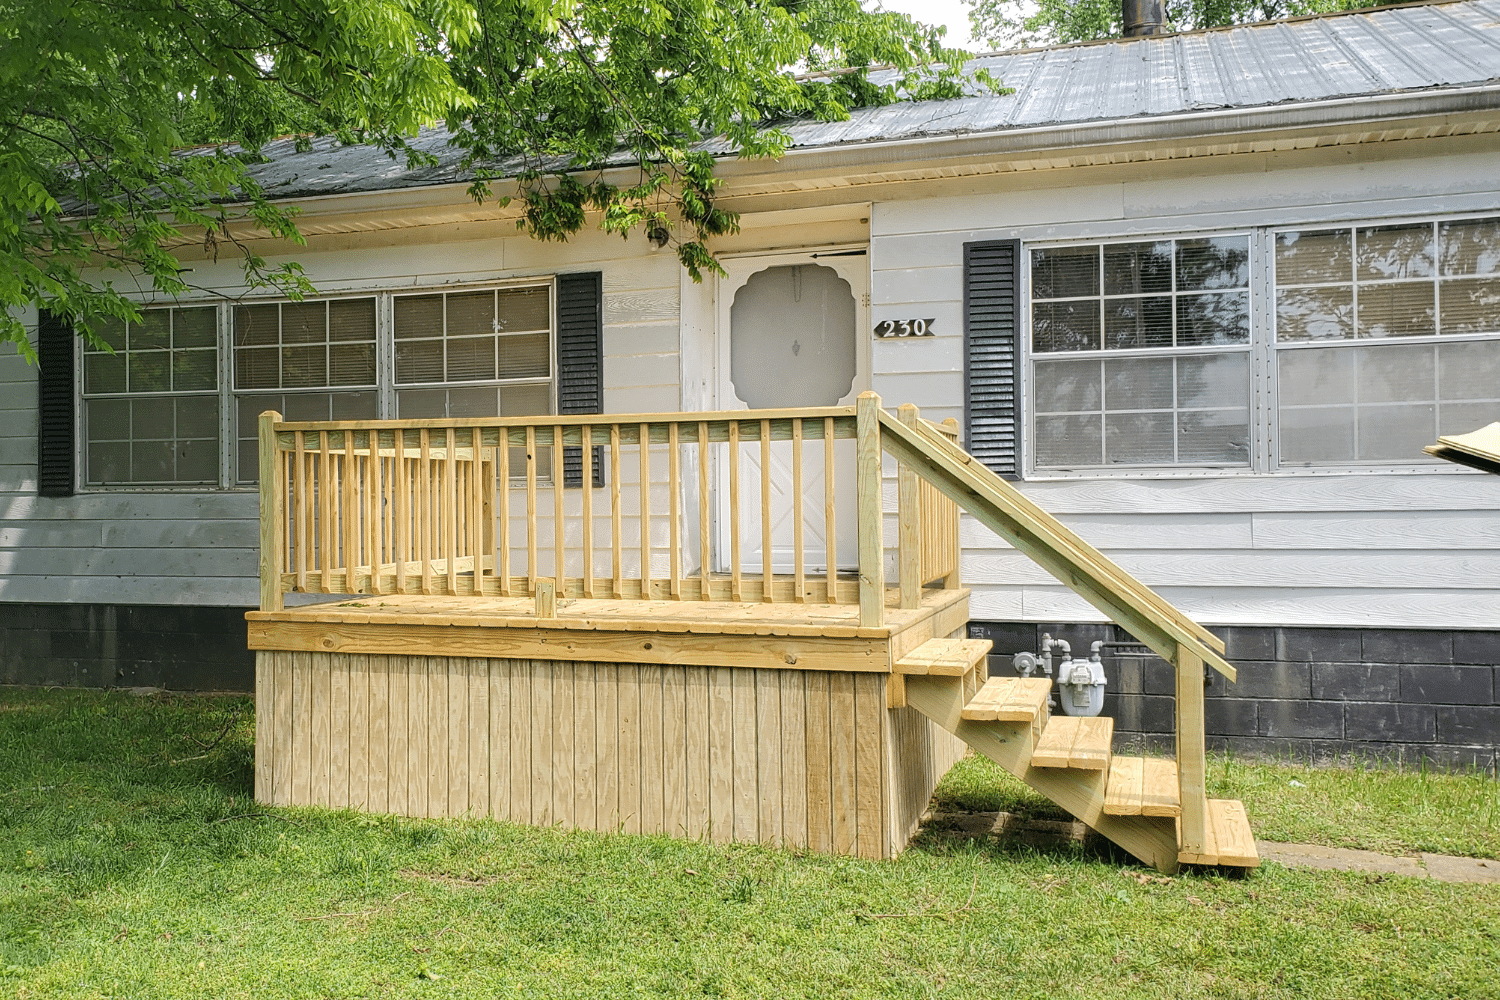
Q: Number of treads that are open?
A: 5